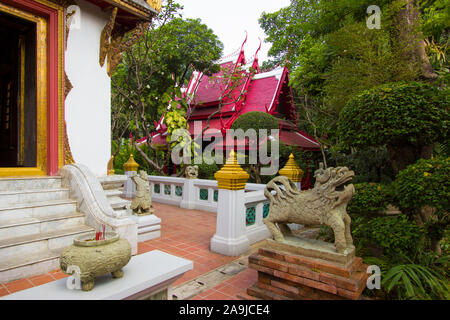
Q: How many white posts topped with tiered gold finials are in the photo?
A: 3